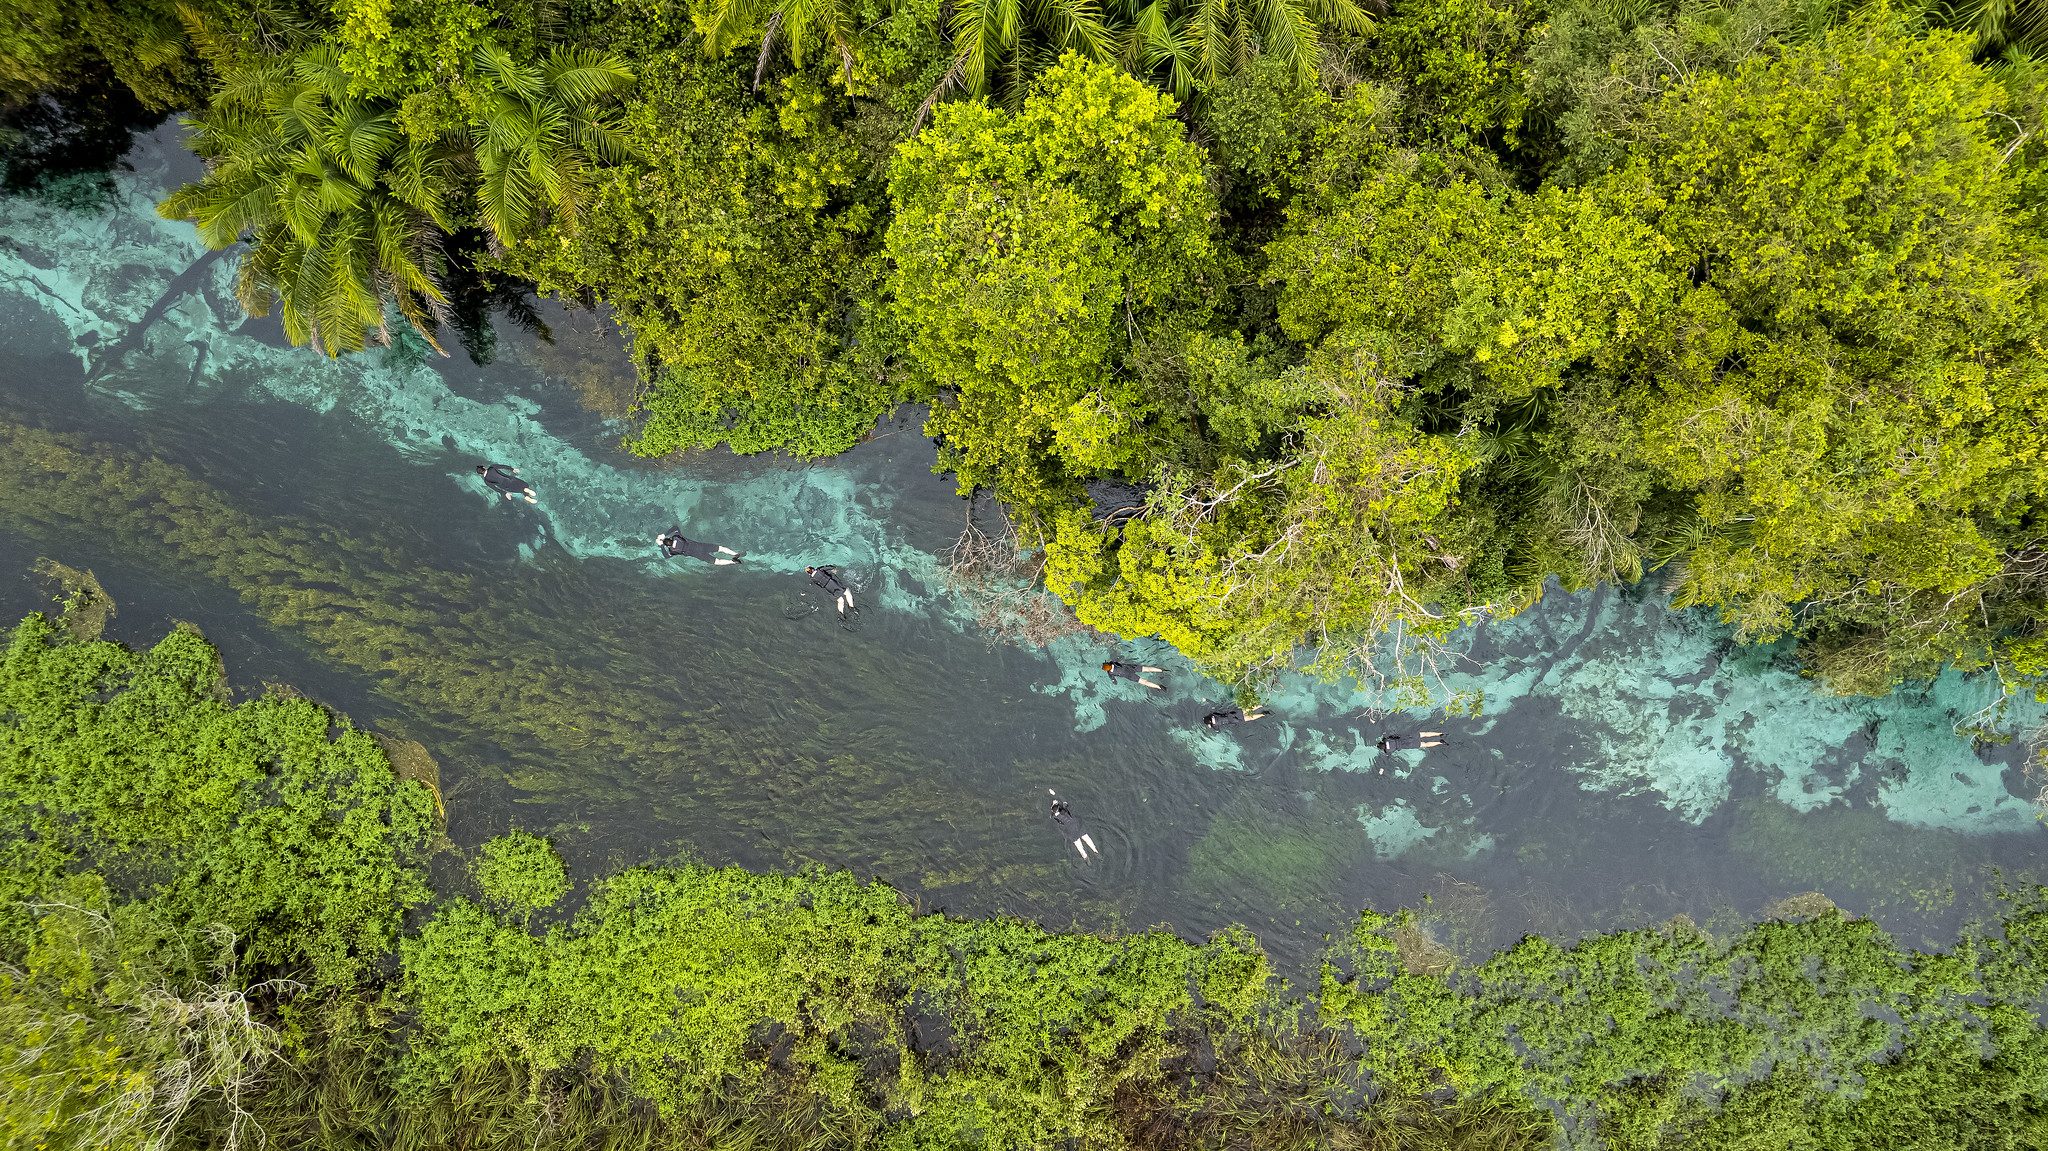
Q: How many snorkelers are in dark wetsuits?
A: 7